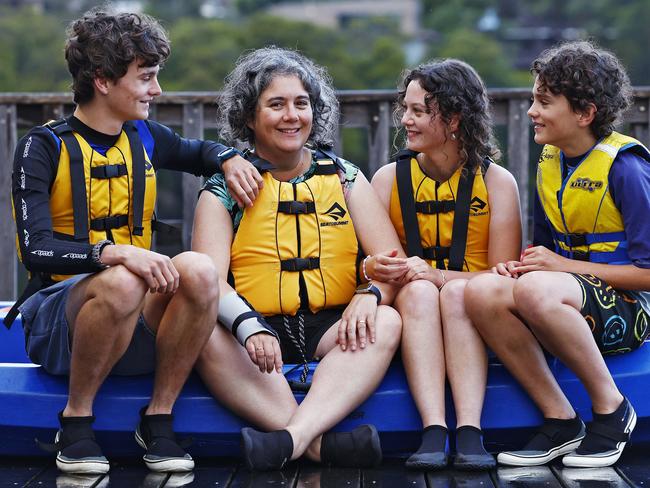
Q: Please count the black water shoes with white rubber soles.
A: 4